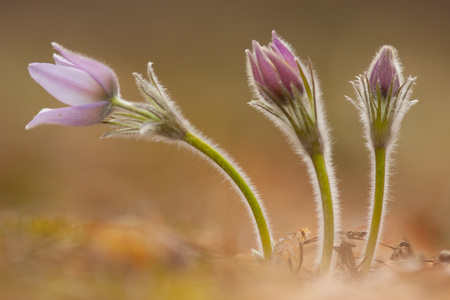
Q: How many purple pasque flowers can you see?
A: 3